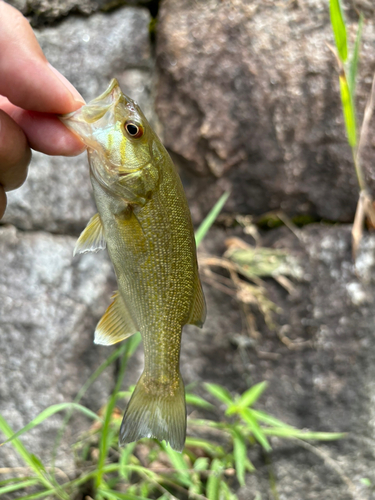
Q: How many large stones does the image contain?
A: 4